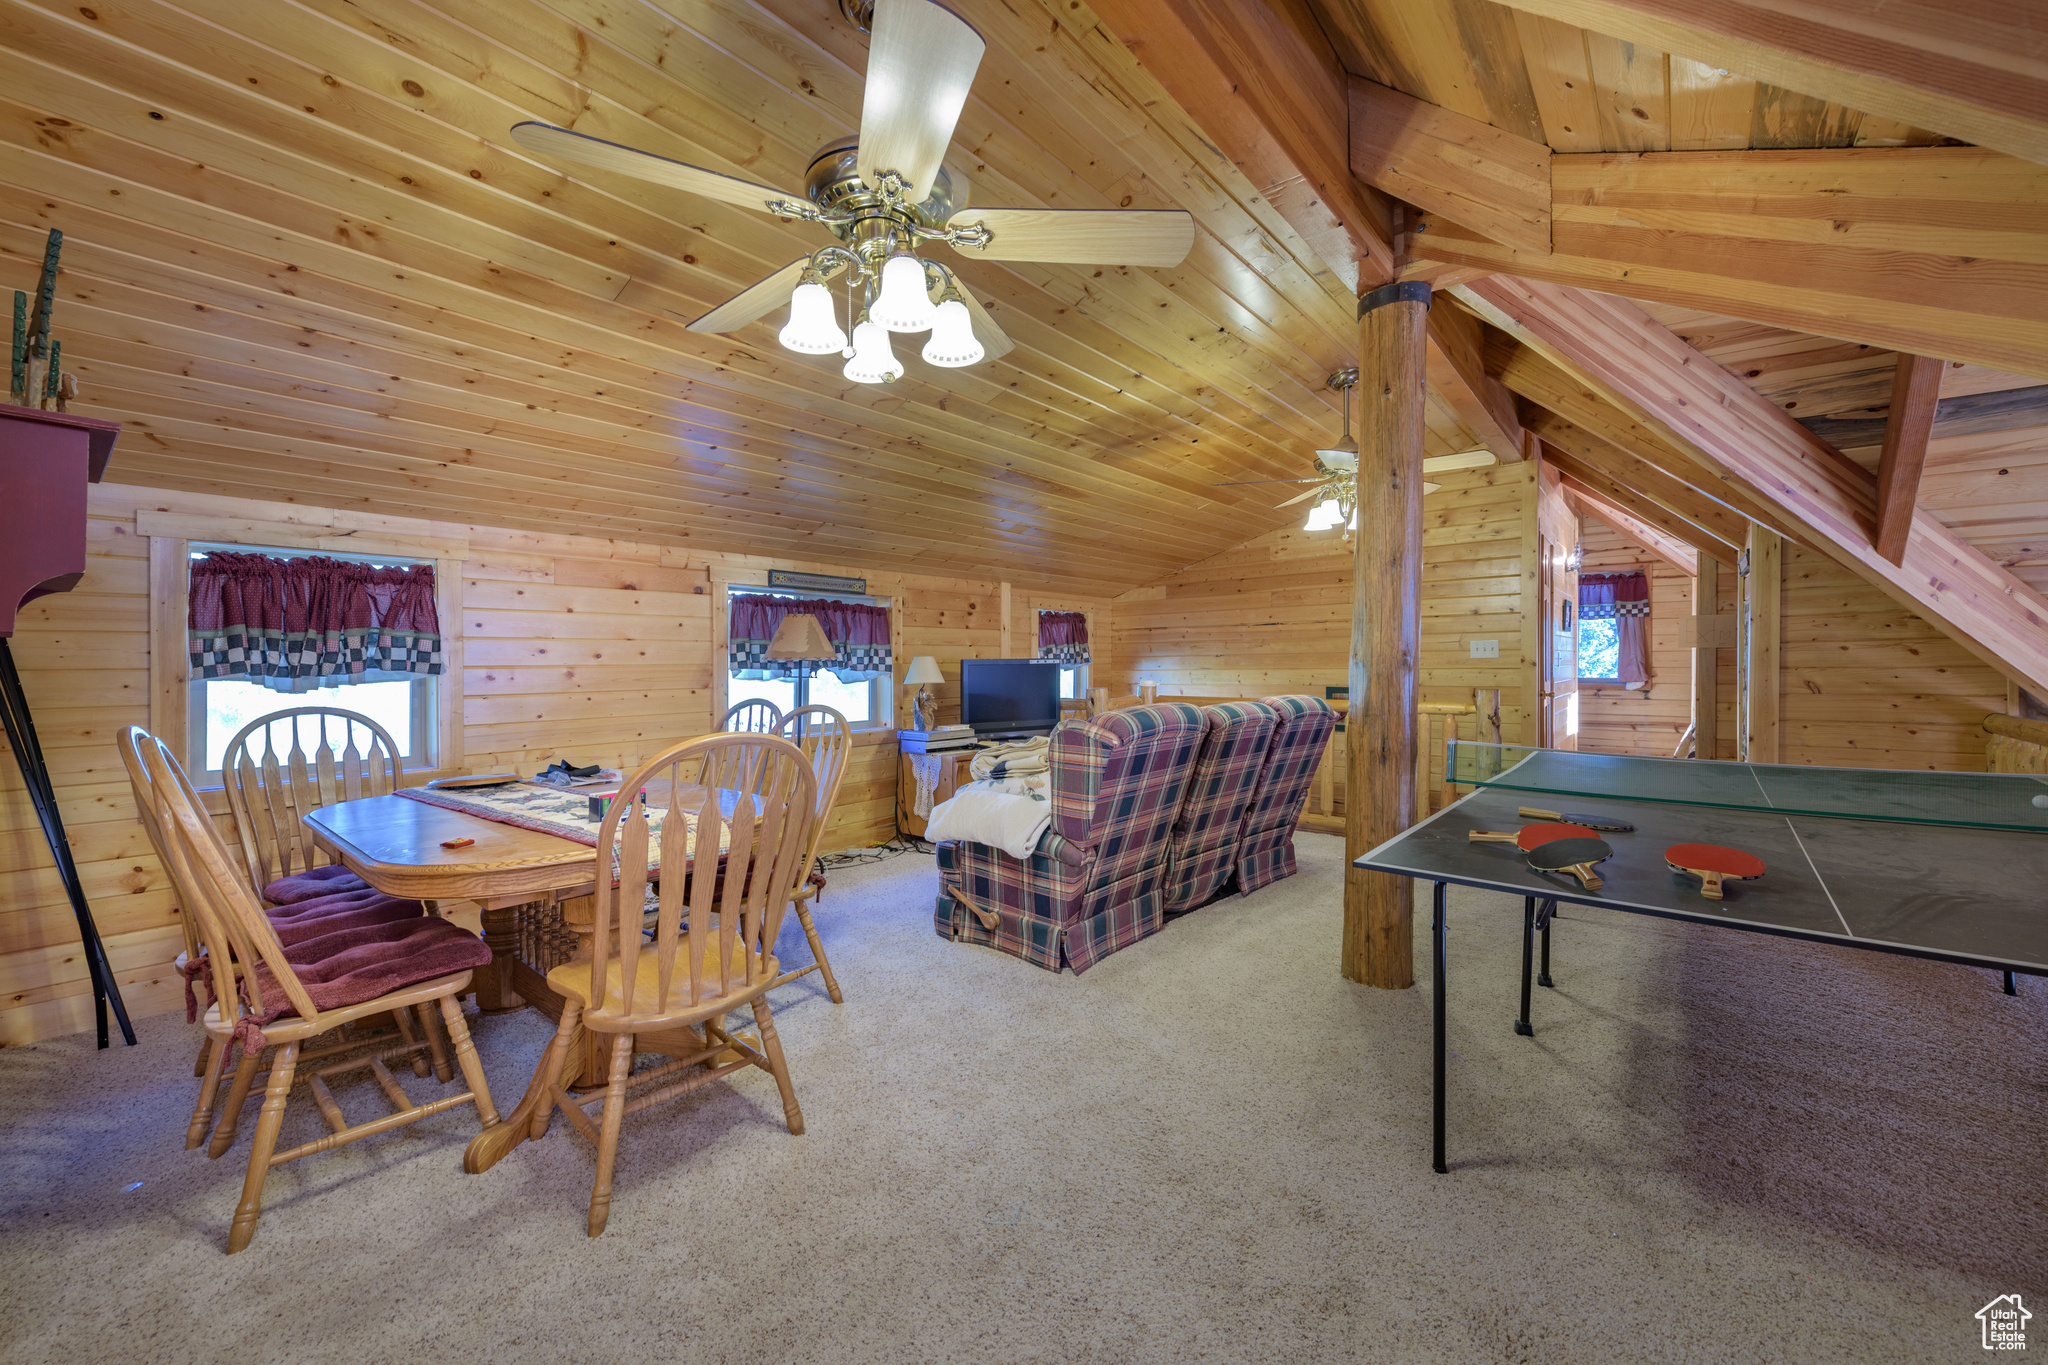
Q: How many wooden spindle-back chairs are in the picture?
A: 6